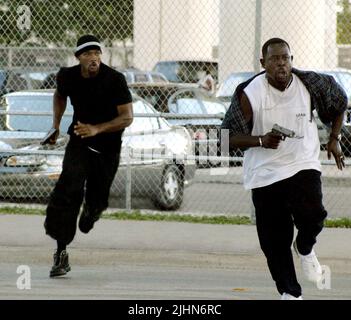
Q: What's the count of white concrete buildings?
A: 2